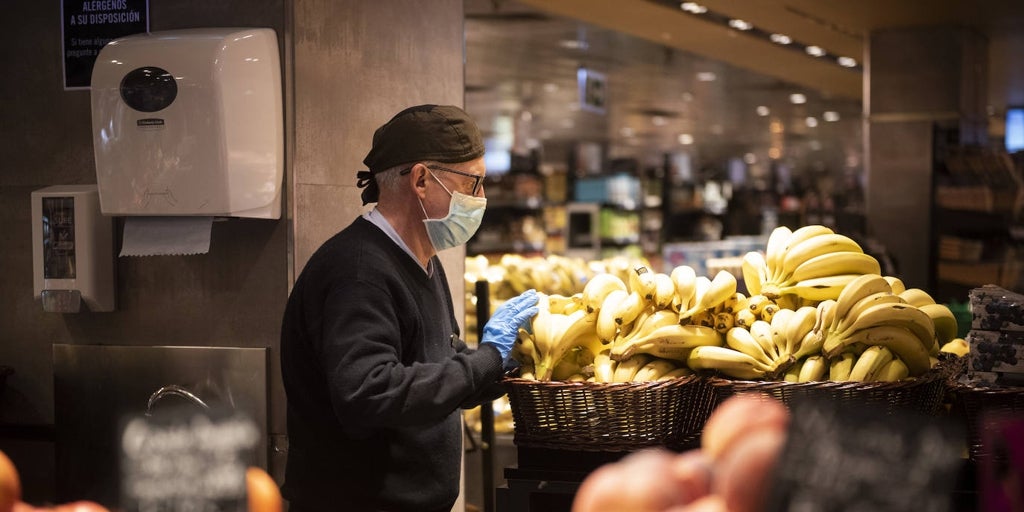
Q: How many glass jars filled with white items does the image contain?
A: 0